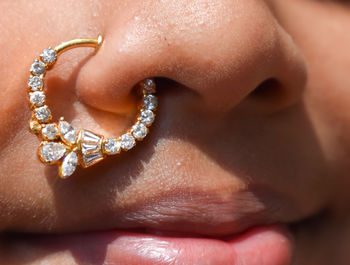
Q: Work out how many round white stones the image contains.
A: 12